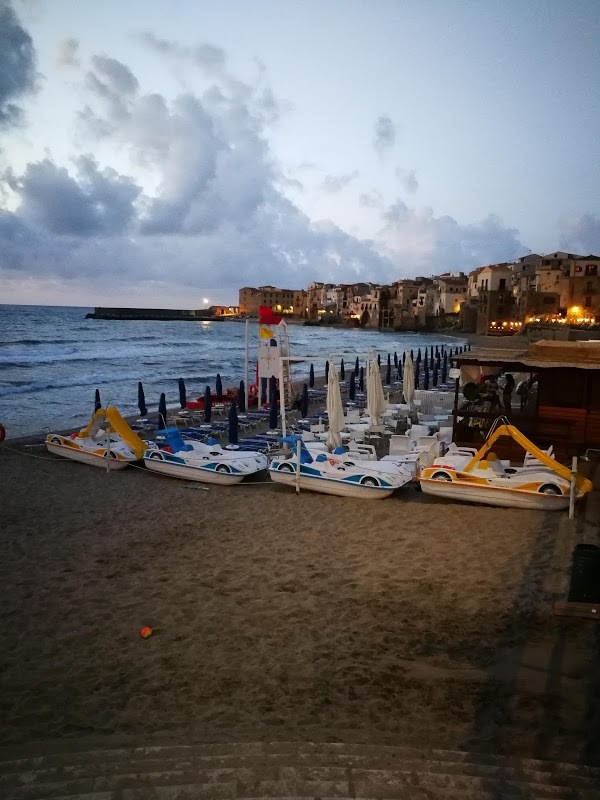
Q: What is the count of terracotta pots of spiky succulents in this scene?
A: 0